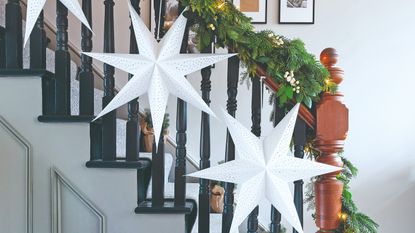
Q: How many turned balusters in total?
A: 13